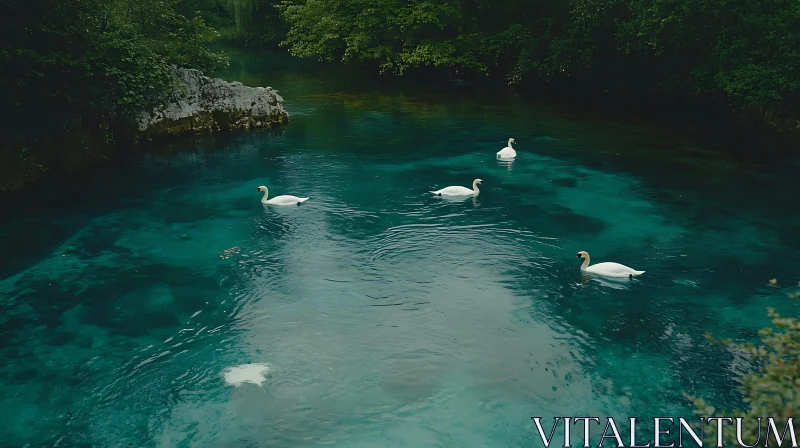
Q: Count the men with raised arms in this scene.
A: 0